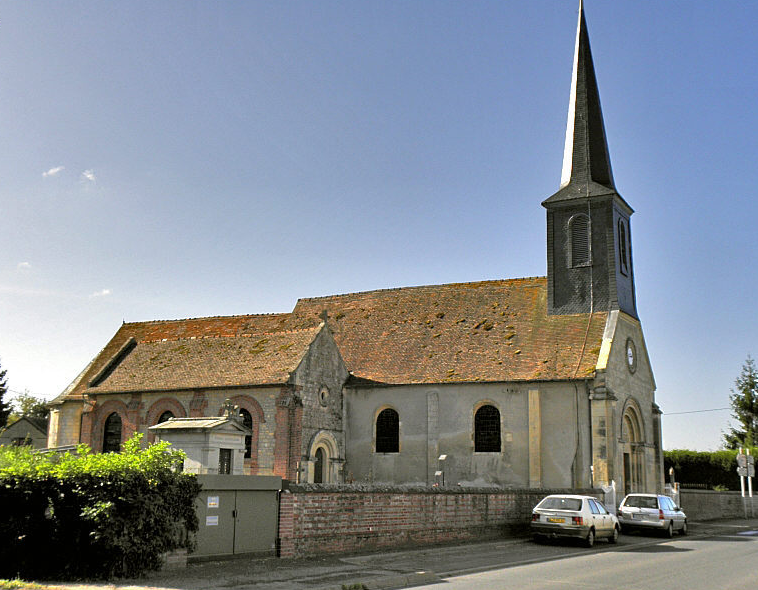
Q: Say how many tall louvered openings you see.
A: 2